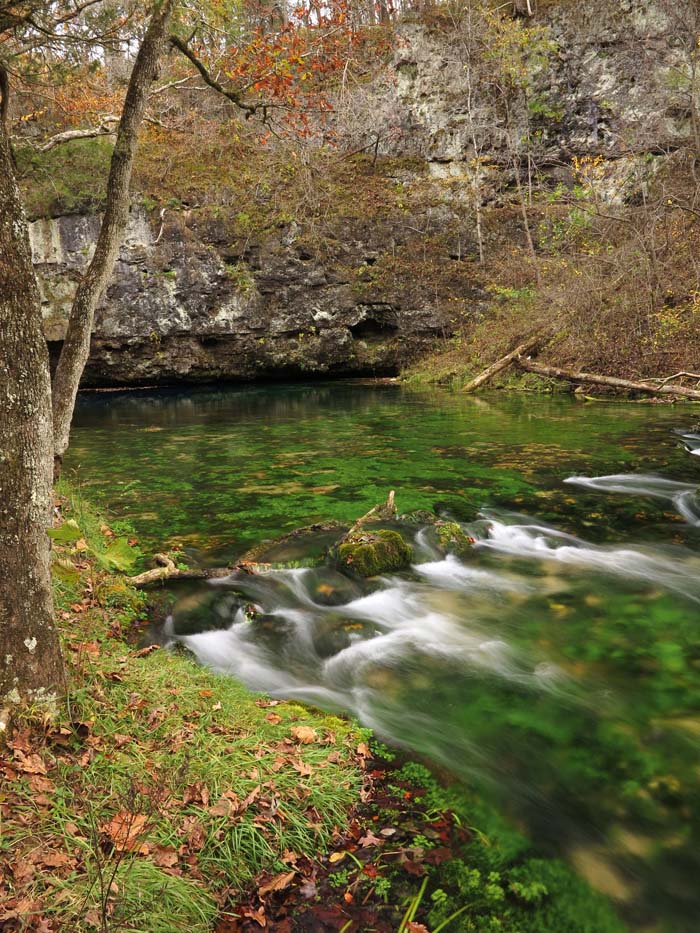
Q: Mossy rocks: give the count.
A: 2